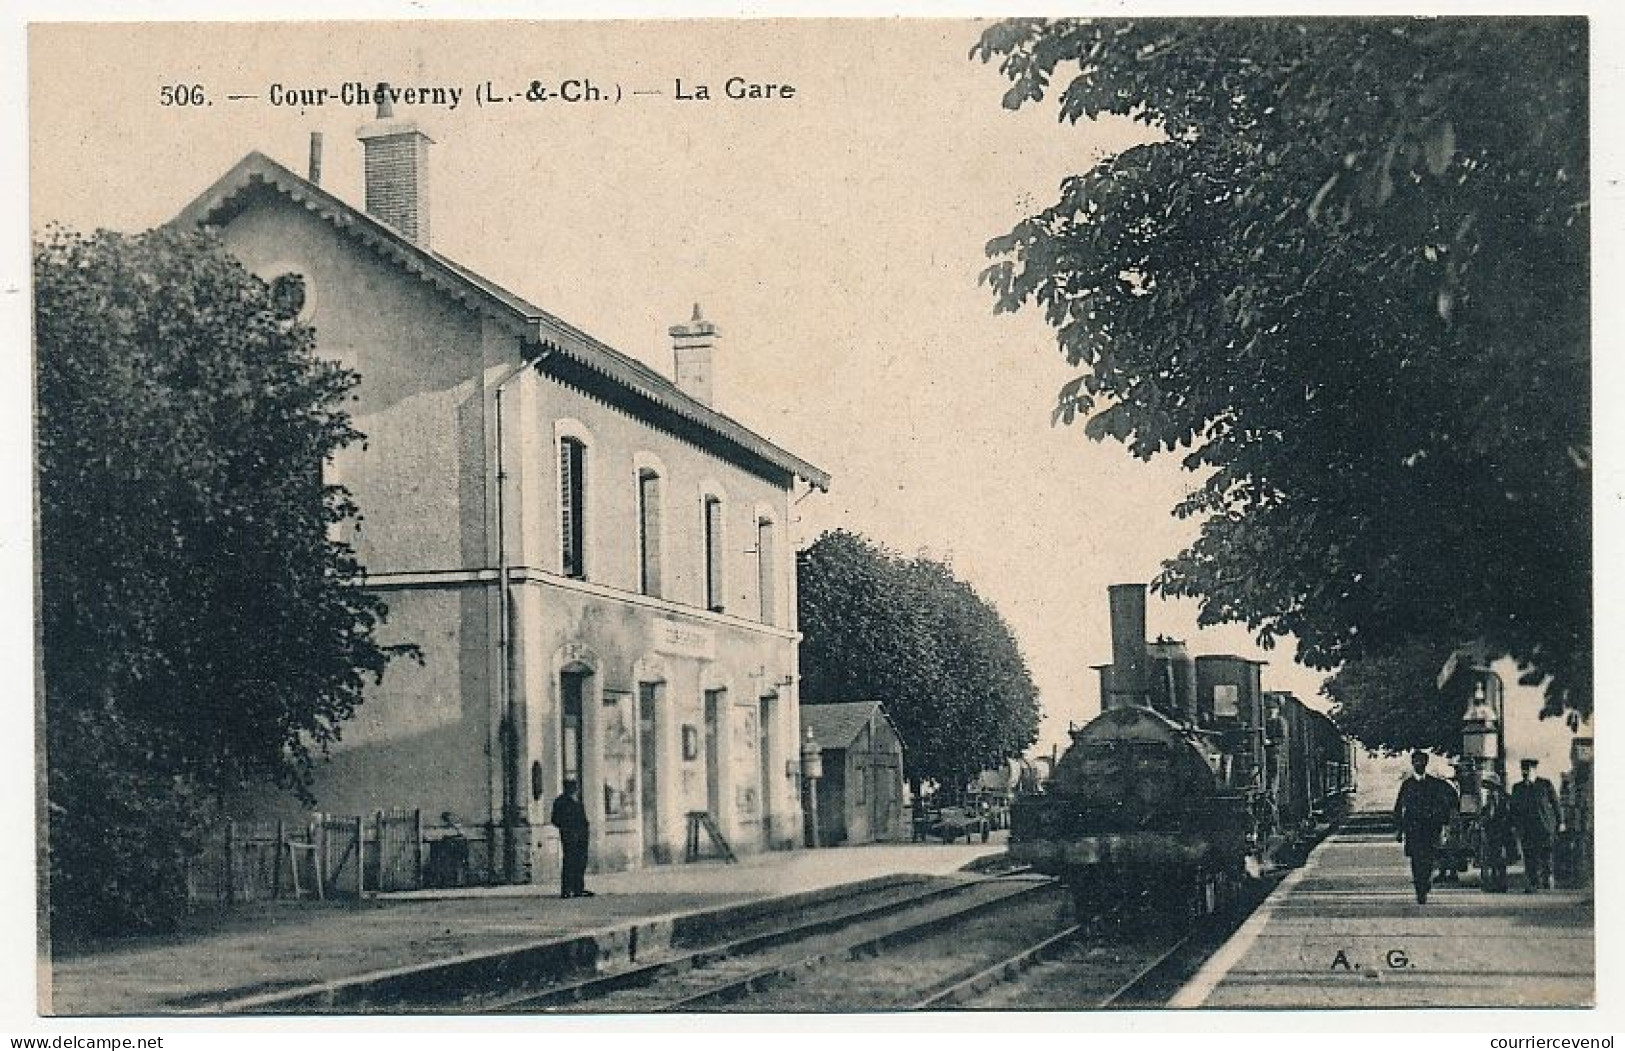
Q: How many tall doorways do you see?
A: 4